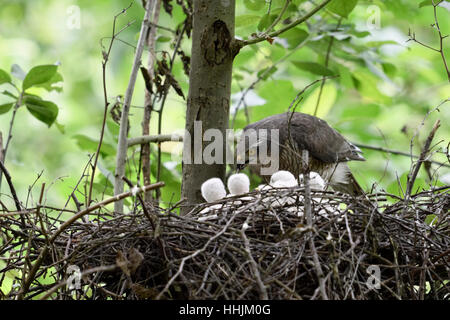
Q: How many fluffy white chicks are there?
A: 4